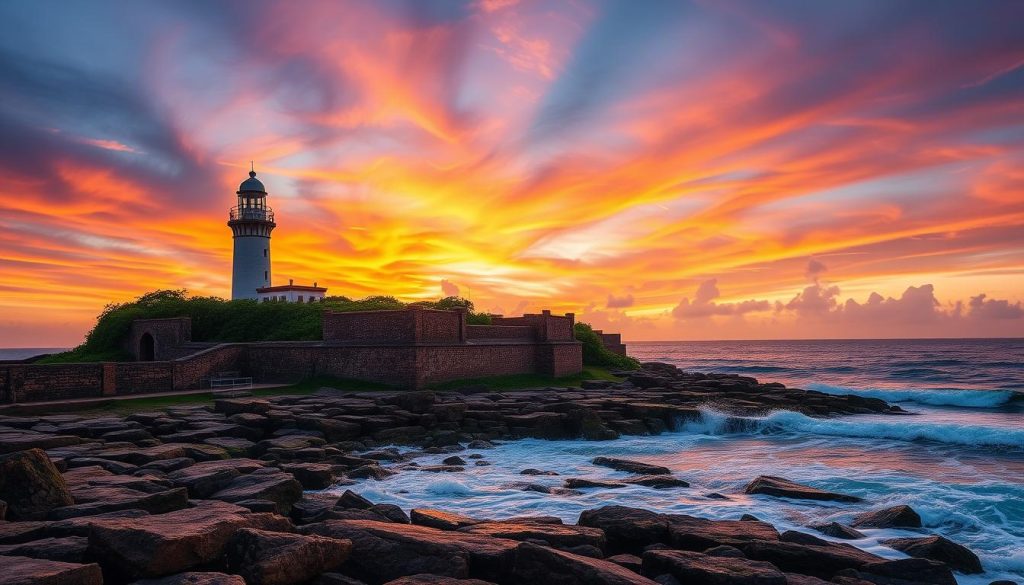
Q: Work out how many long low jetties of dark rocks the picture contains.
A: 1